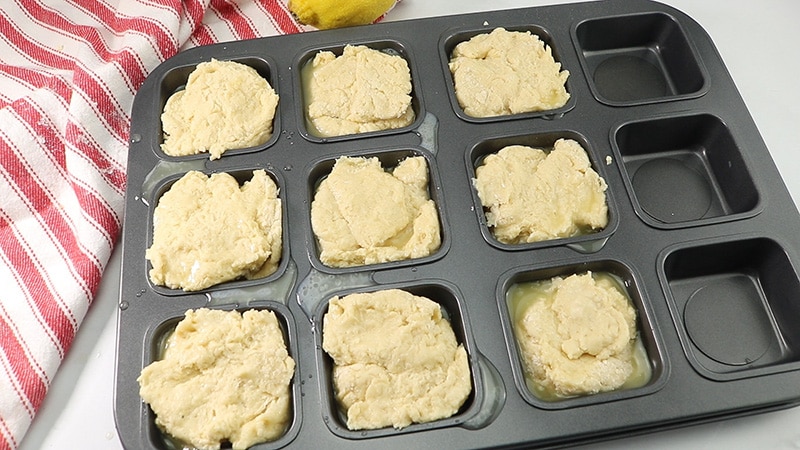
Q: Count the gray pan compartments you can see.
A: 12